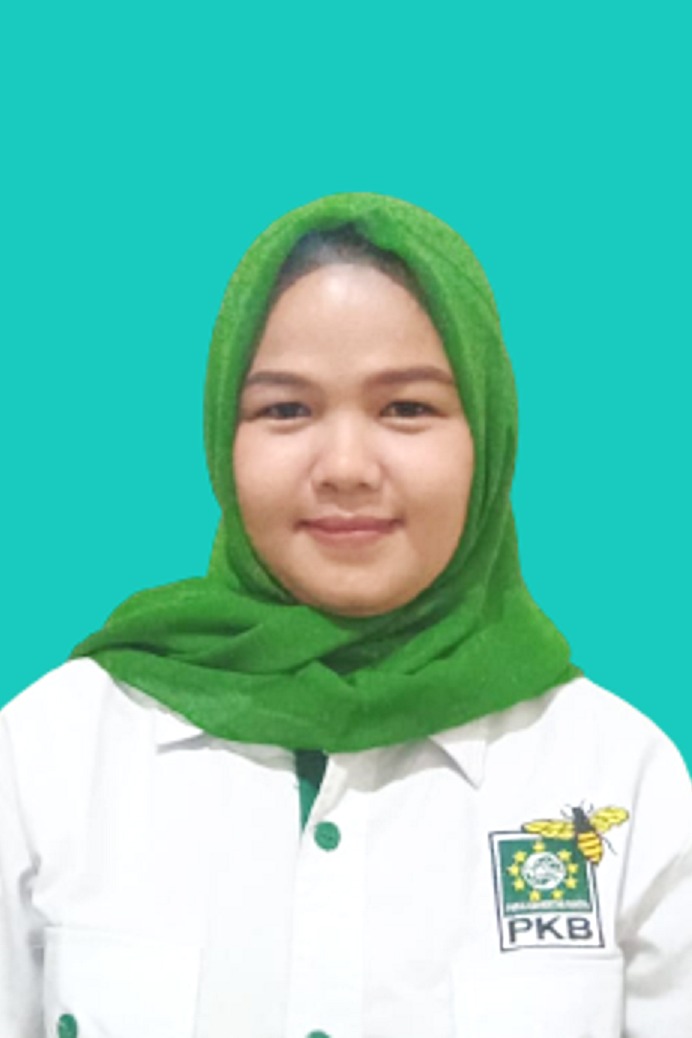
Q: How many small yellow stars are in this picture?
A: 9